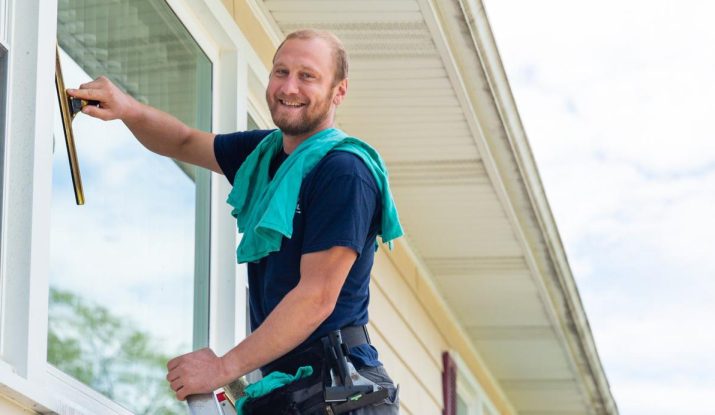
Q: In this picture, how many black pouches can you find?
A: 1